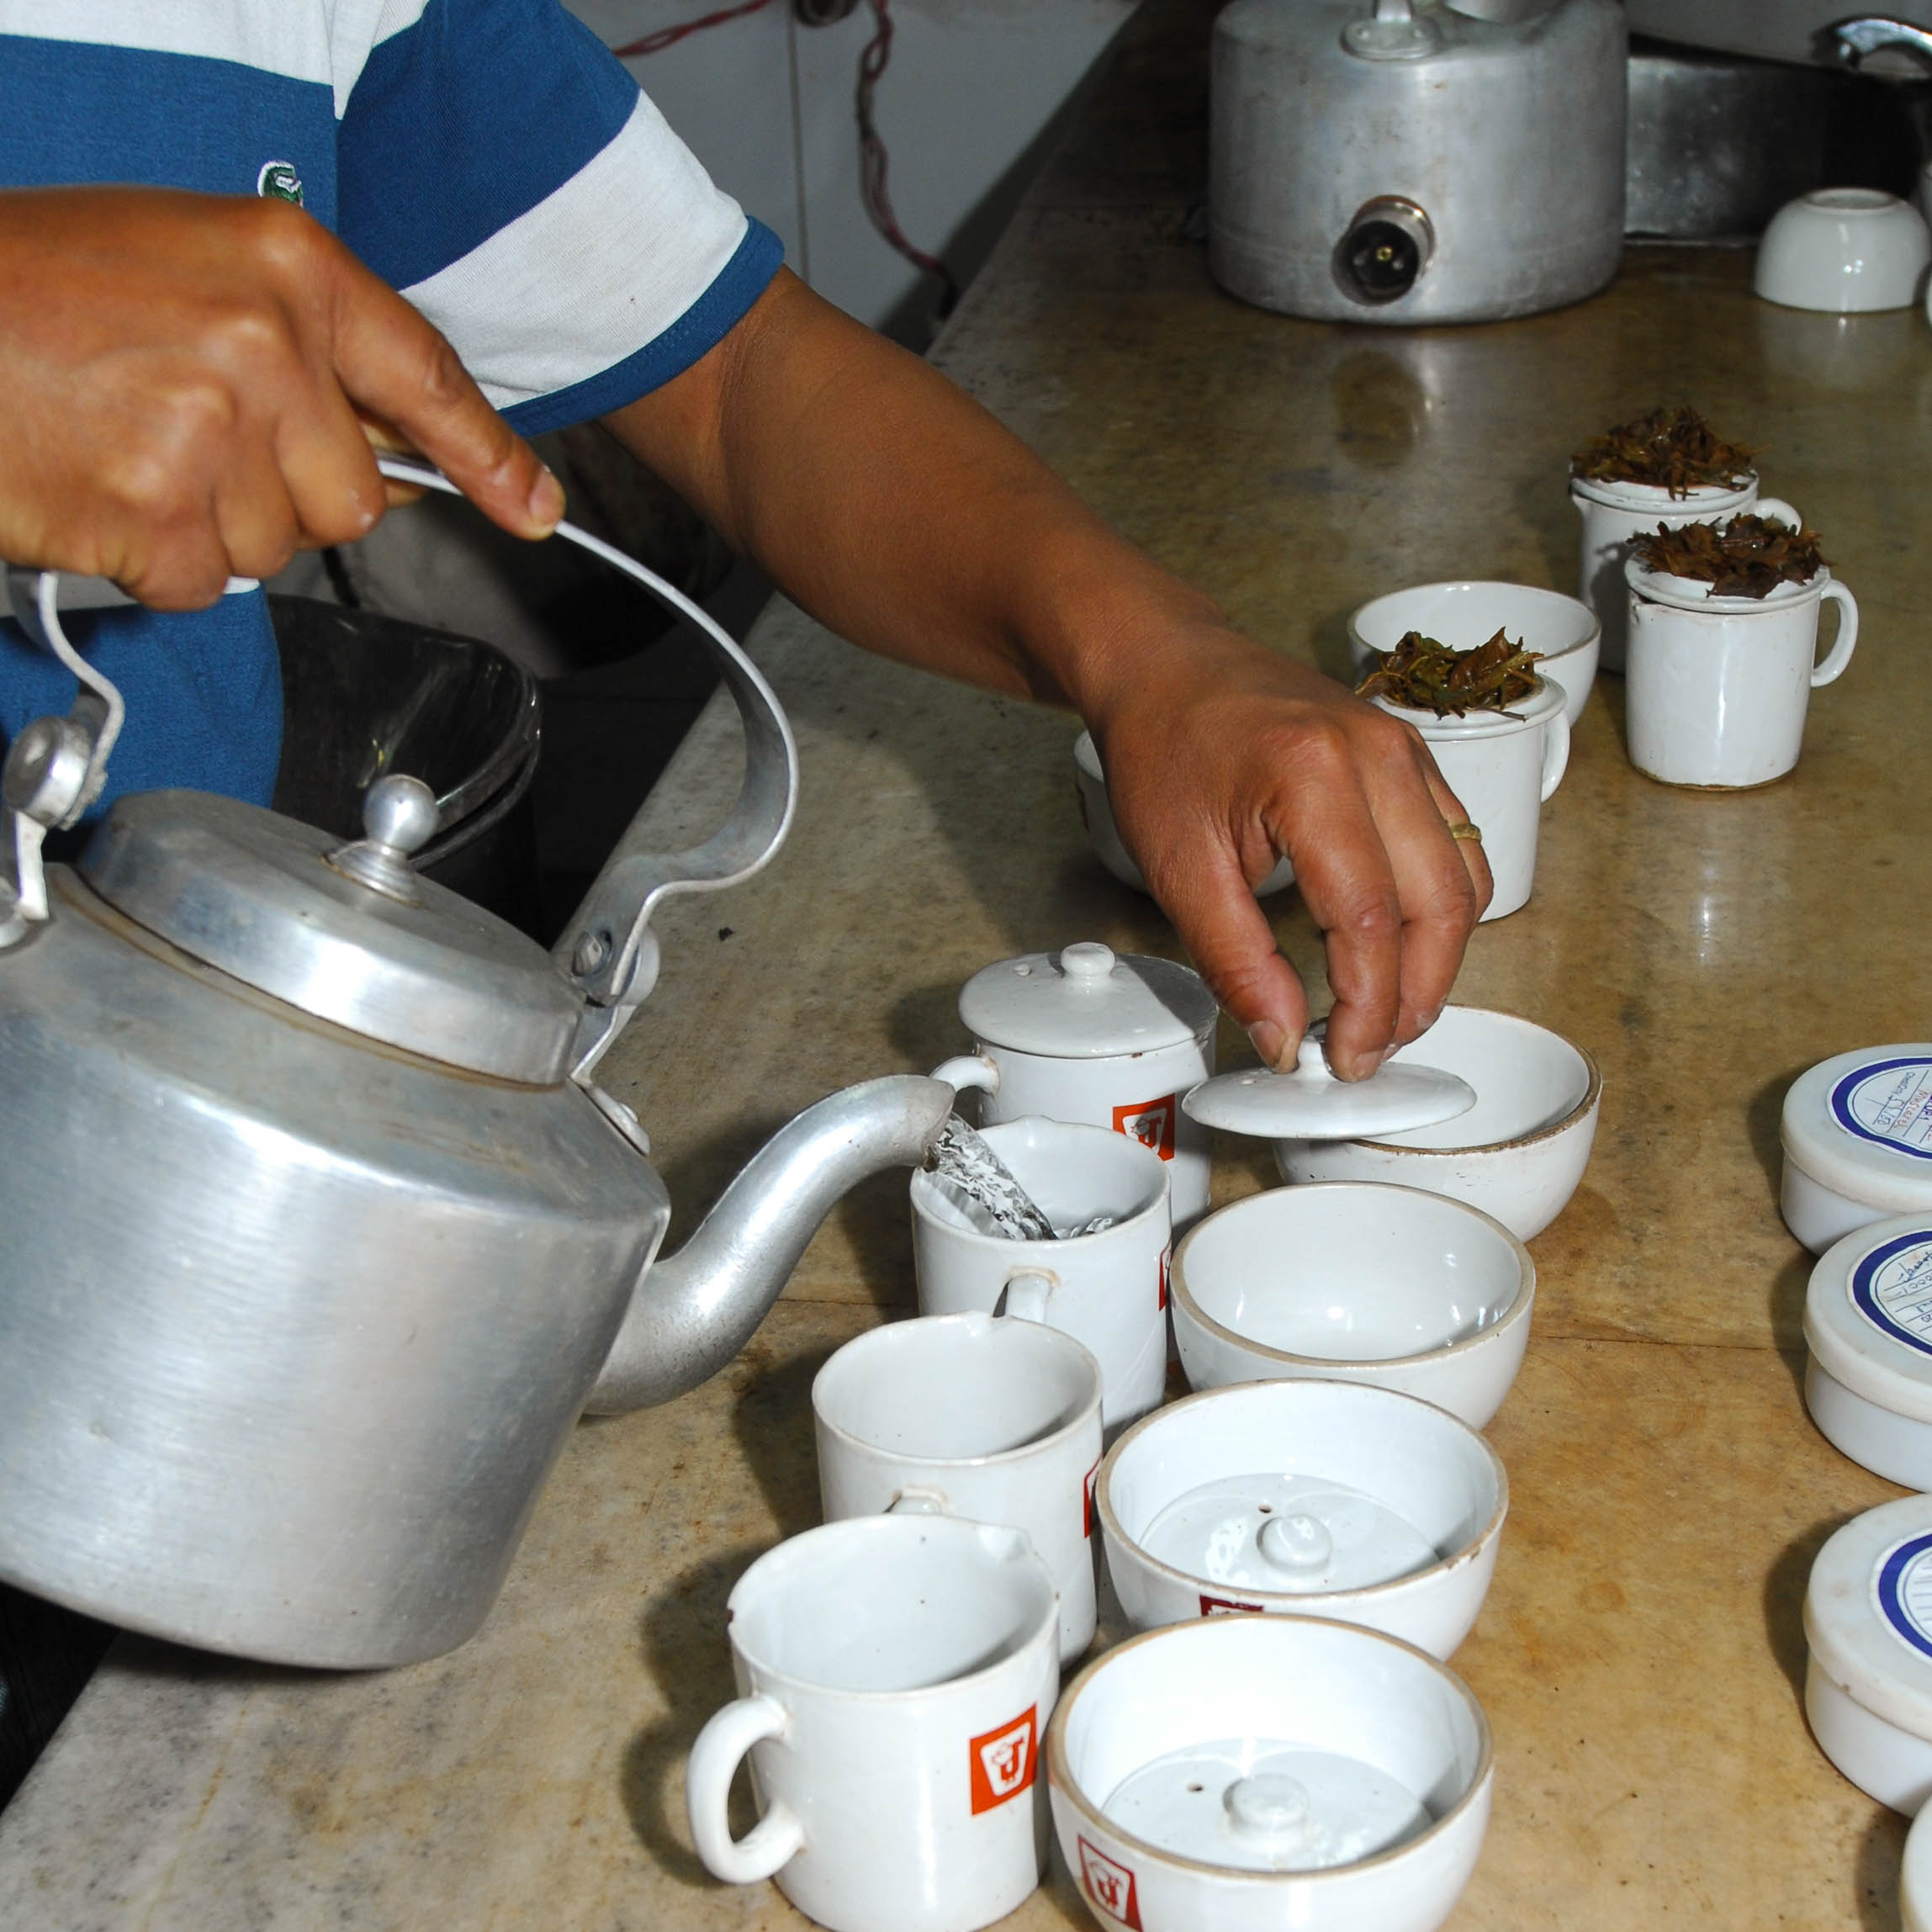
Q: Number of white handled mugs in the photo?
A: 7